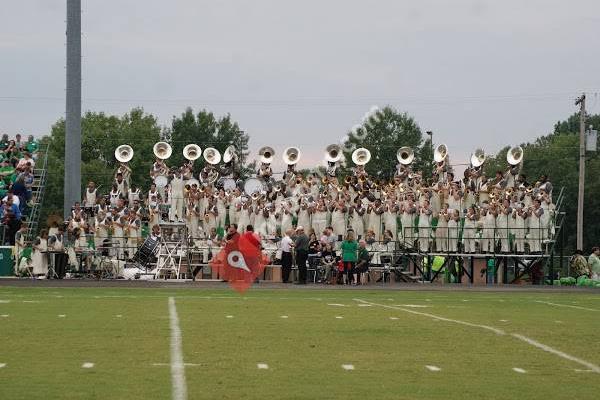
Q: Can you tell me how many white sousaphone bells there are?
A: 13